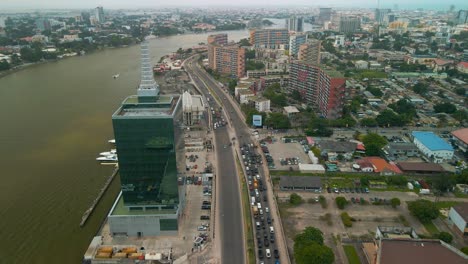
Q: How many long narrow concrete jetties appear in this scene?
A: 1